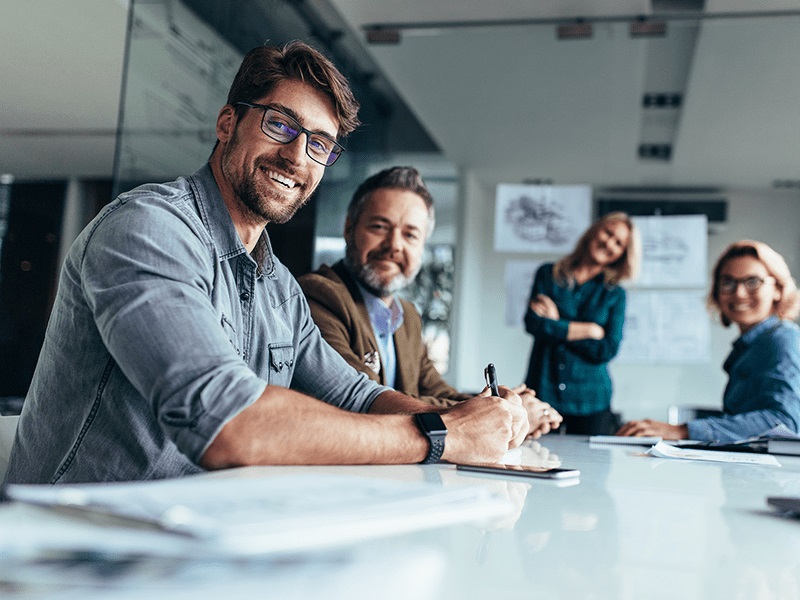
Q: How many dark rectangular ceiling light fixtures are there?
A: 2